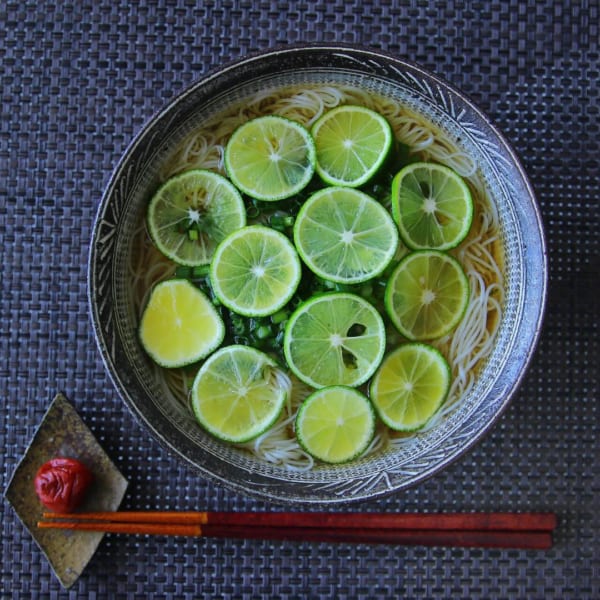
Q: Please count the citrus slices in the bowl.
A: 12